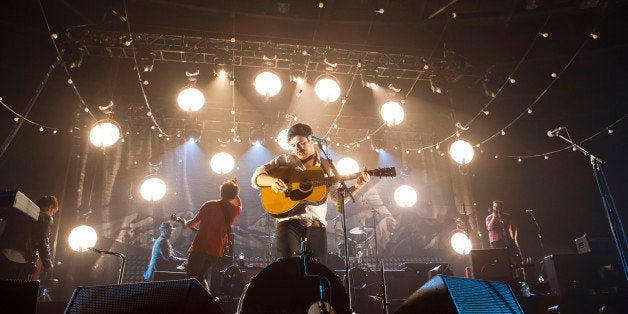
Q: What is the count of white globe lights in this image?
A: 13